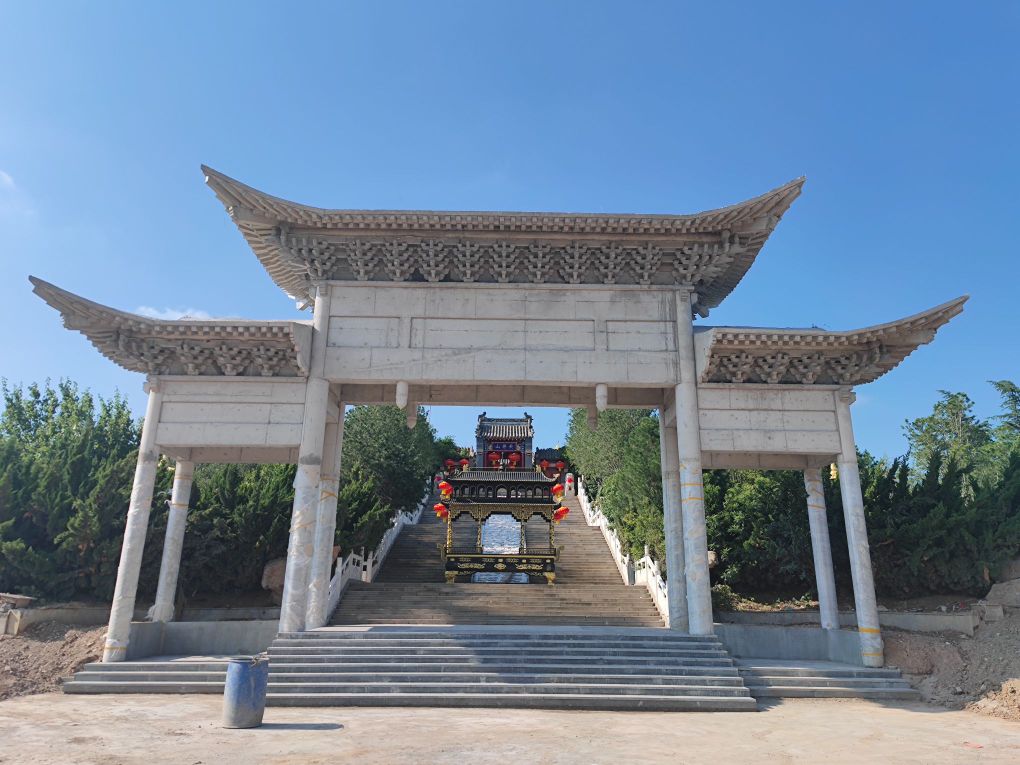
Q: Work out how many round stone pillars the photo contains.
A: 8